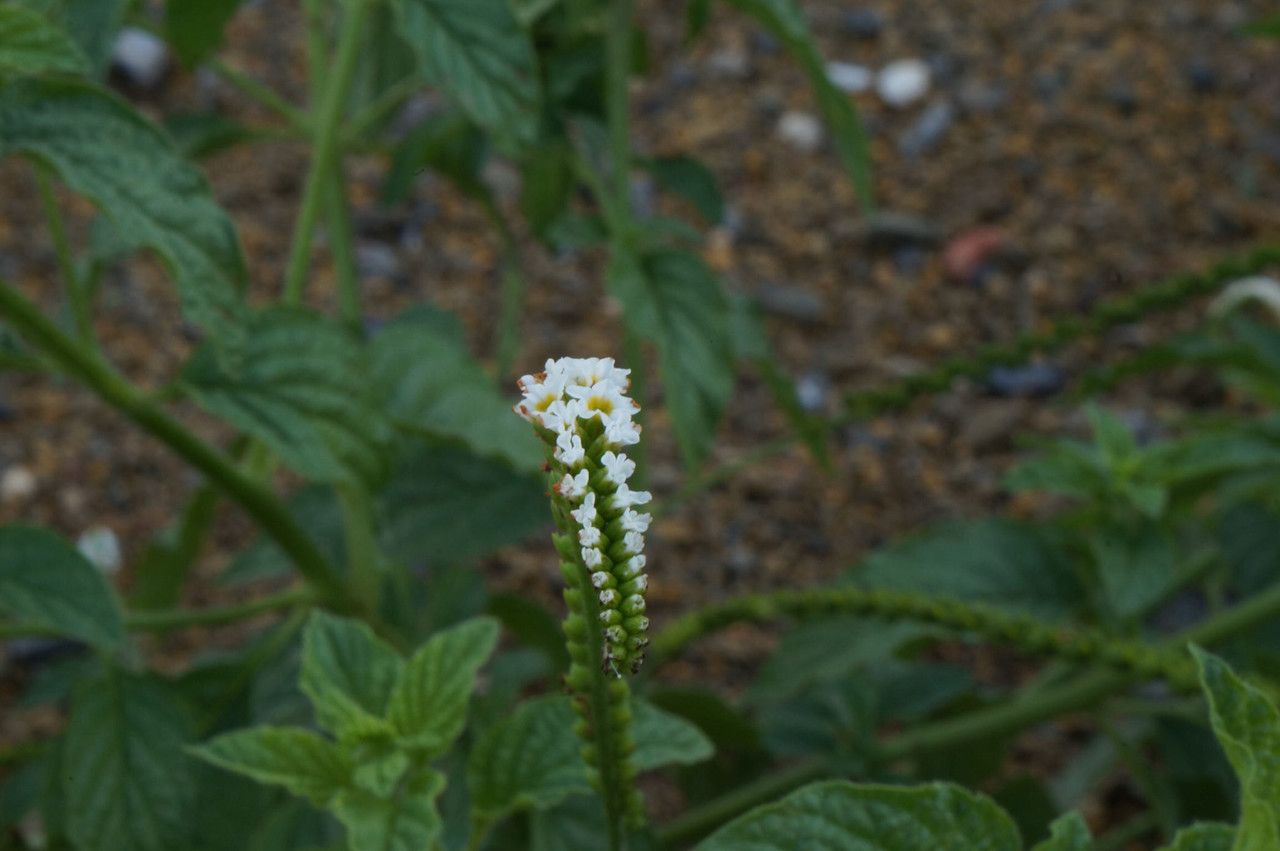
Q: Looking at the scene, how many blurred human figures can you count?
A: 0